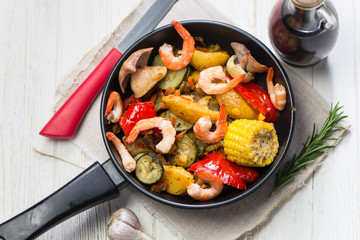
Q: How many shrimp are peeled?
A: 8